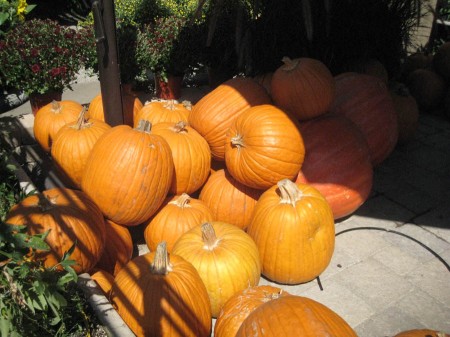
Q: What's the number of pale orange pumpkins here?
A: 1